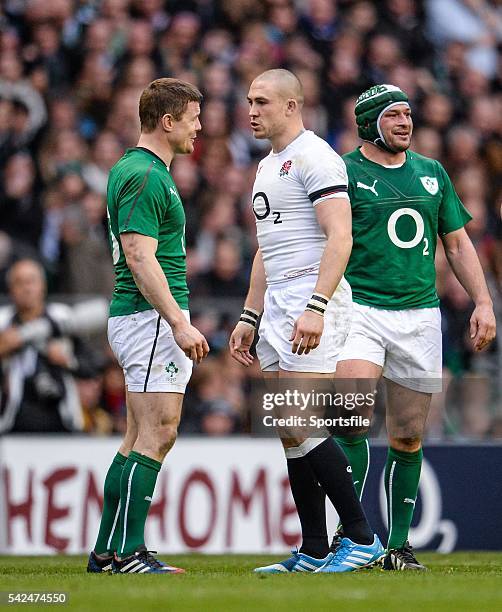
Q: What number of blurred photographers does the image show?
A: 1